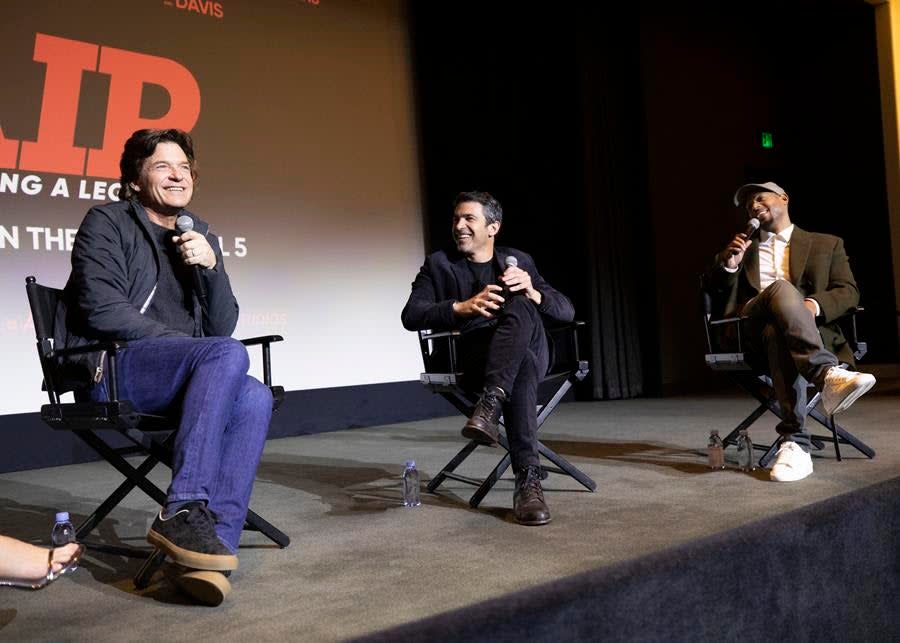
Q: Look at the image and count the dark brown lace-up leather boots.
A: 2